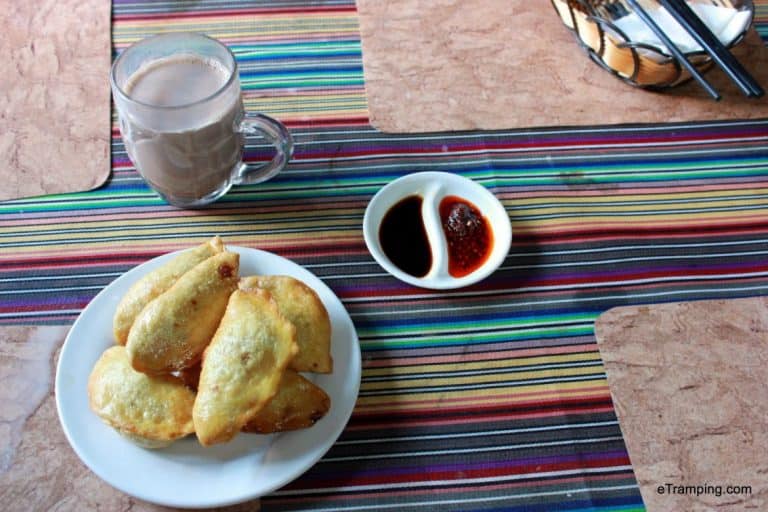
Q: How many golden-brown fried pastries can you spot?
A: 6